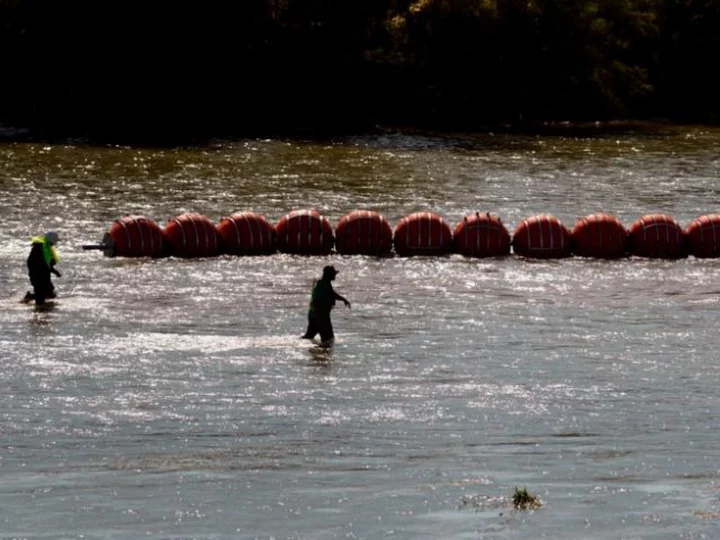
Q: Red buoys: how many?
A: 11